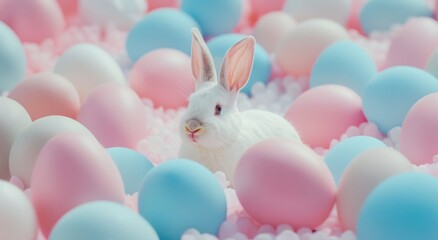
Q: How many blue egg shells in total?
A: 12